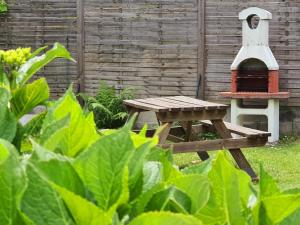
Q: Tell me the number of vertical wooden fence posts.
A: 2